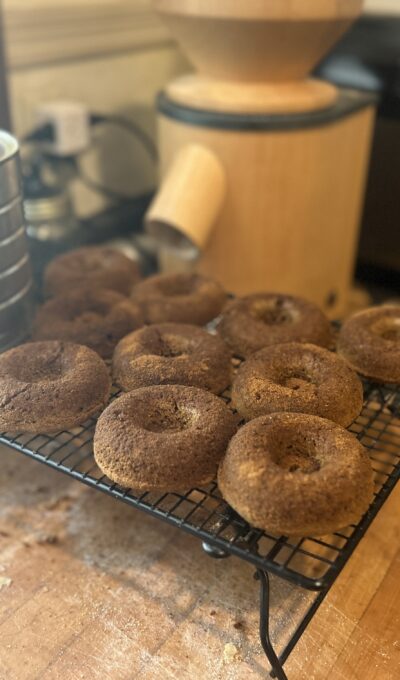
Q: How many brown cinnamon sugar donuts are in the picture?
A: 10